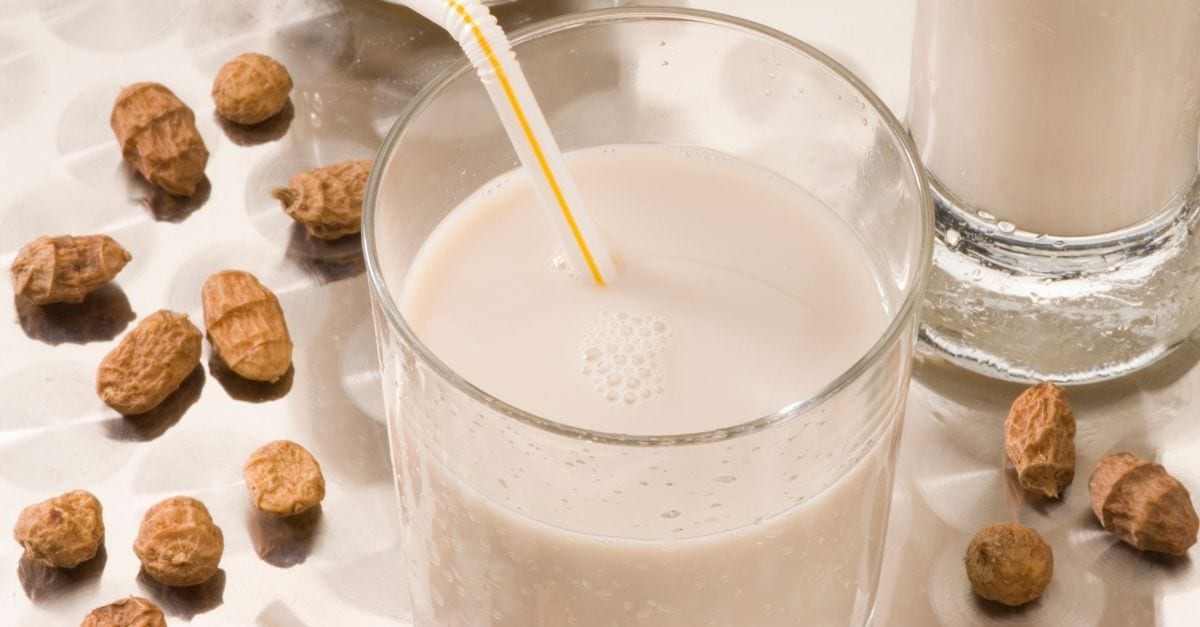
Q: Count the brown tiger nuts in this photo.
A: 13